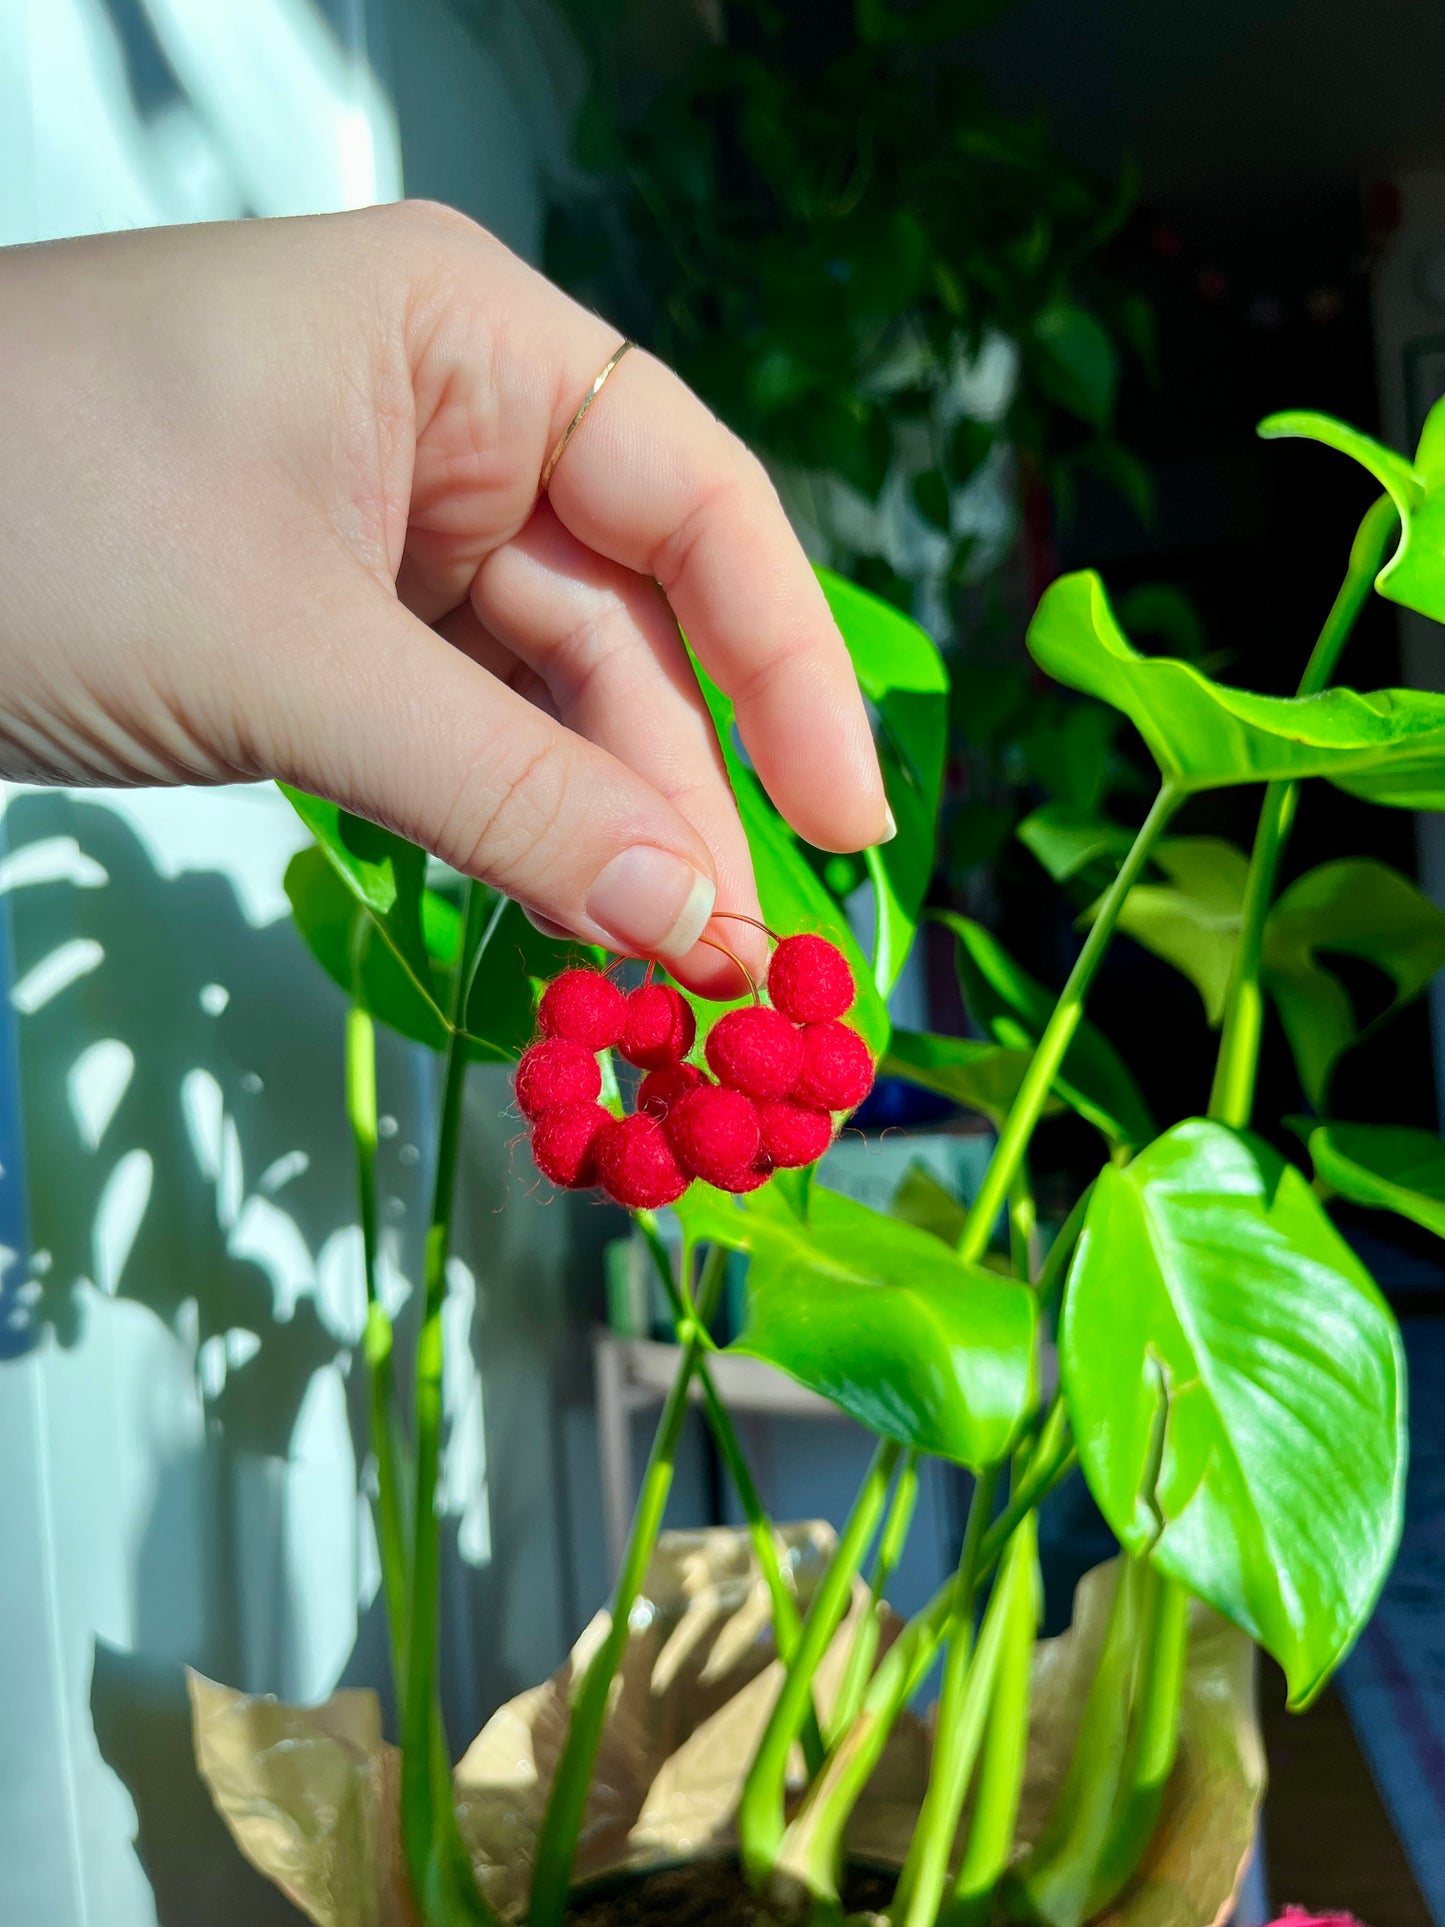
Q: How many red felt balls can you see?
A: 12